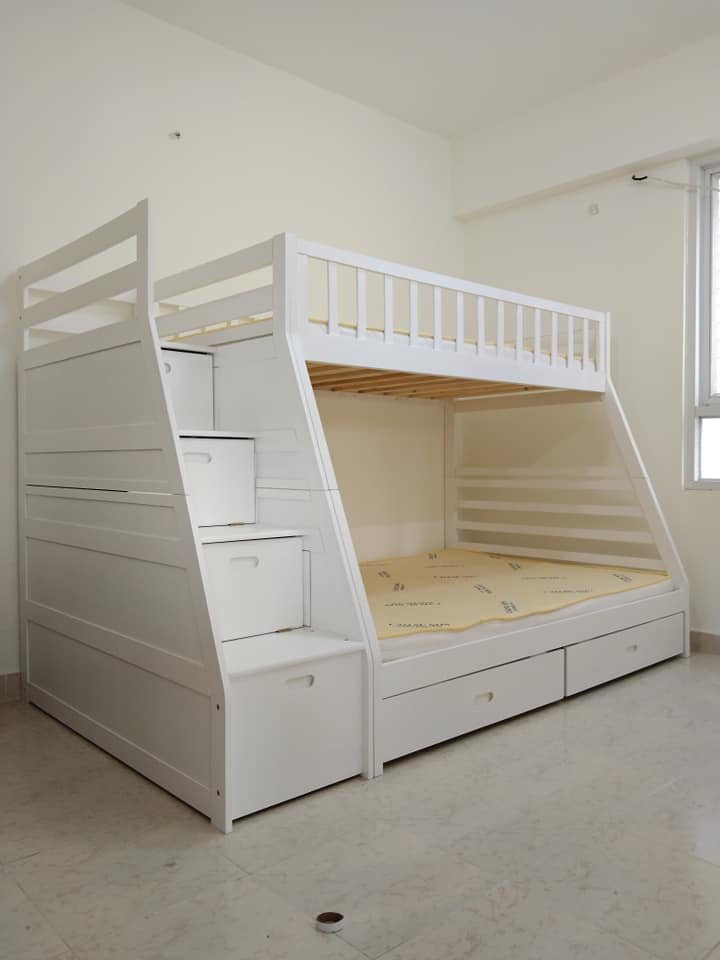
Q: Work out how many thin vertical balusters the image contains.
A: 13